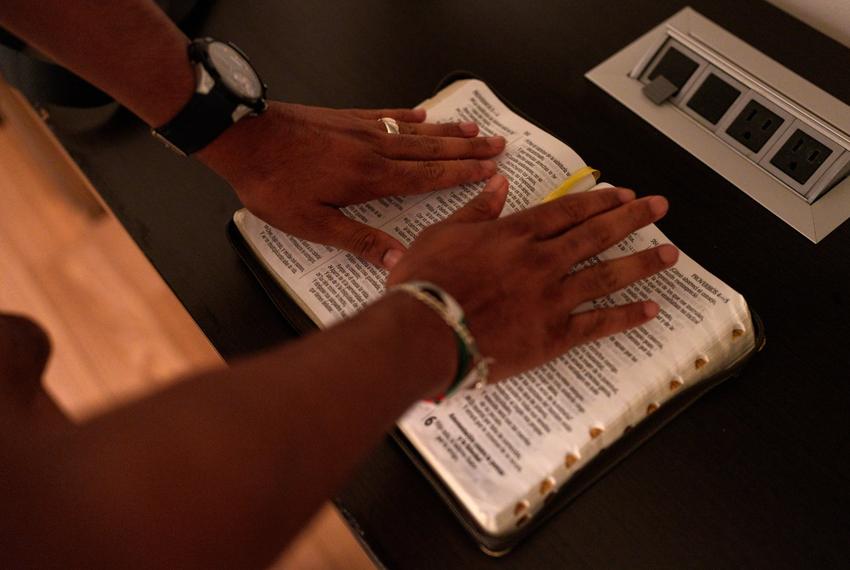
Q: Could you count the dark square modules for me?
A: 4